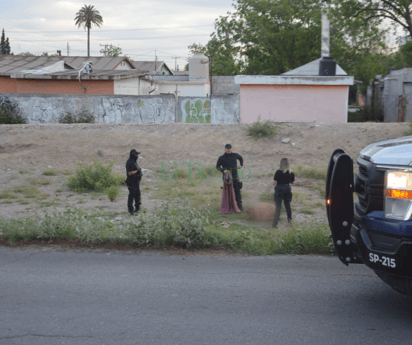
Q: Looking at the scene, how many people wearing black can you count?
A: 3